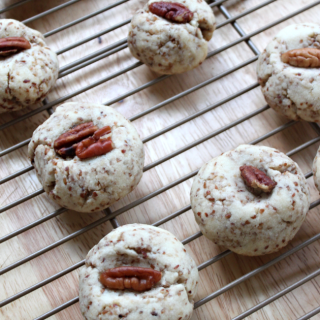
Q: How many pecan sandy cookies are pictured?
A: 7